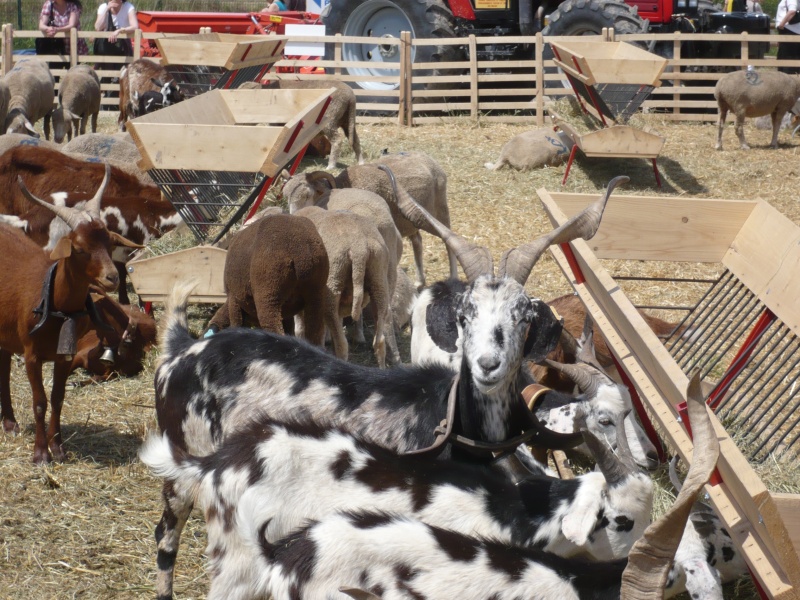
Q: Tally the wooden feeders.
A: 4